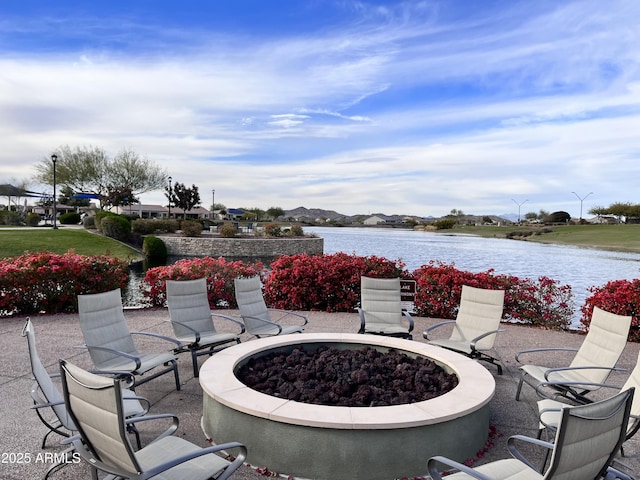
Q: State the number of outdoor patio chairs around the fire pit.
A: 10